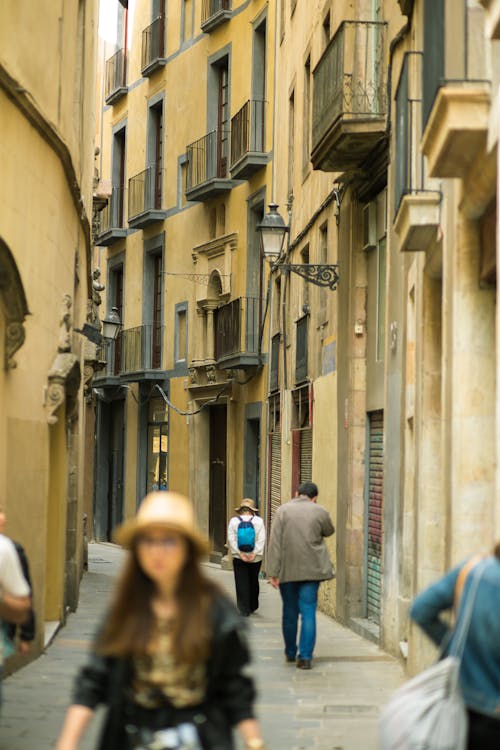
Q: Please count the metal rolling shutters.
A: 3